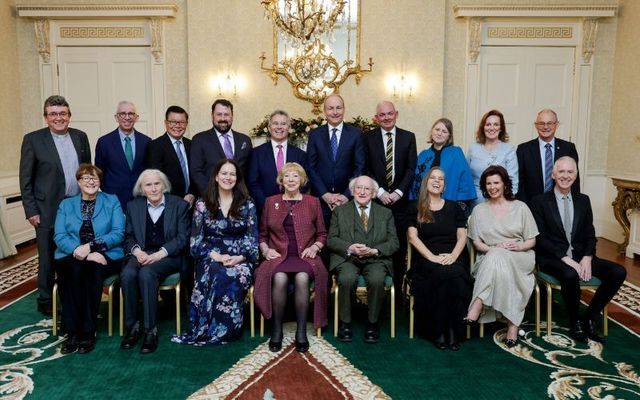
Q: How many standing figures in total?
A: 10